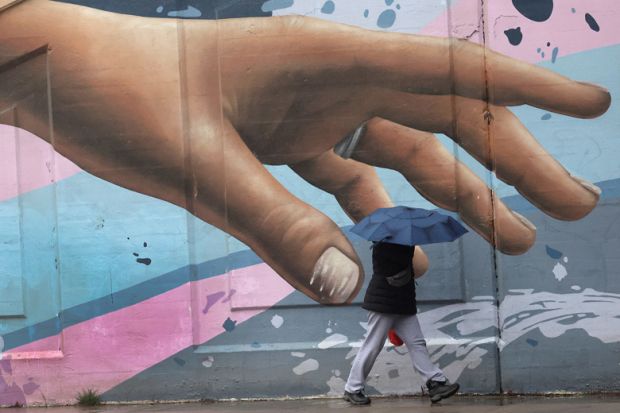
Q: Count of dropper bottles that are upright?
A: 0